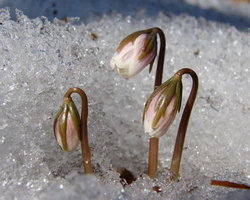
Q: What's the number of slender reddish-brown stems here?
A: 3